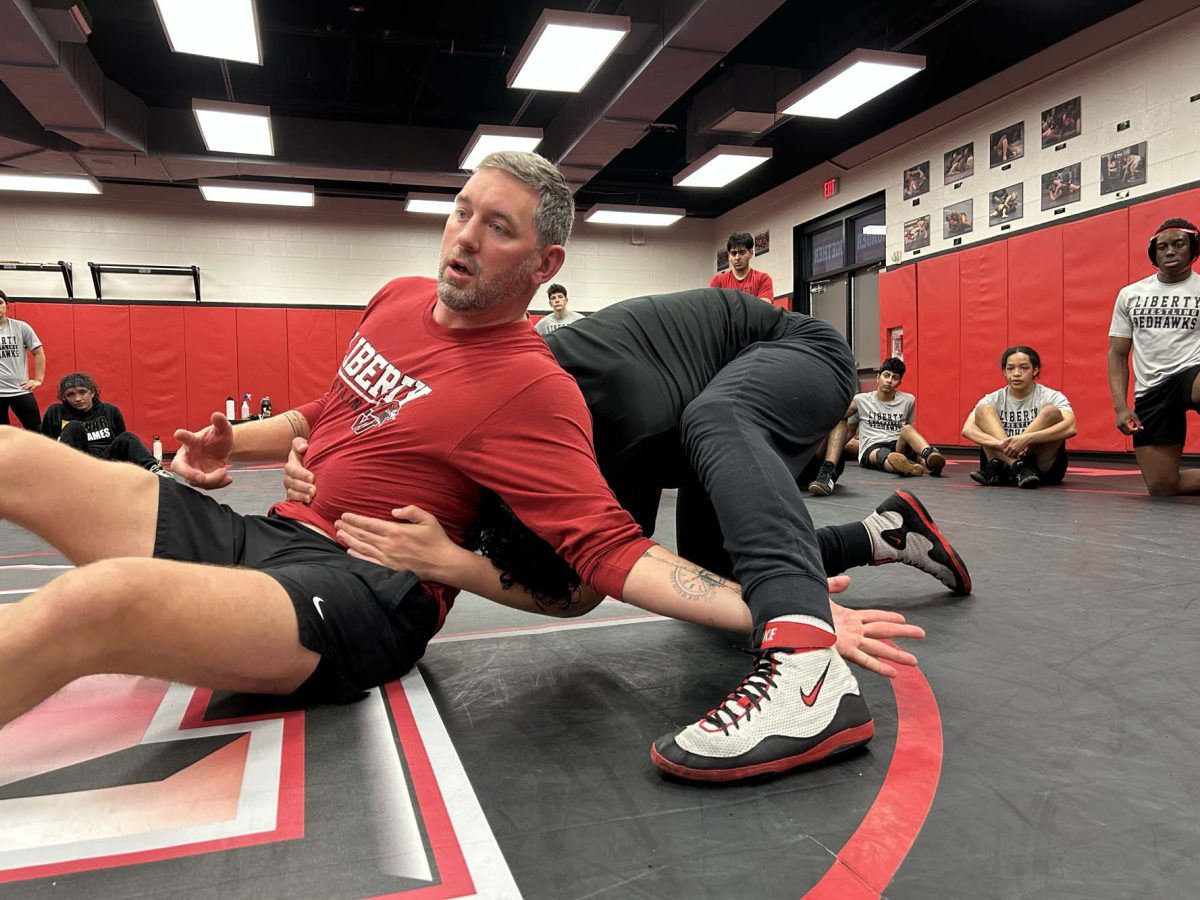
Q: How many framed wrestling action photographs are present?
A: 9